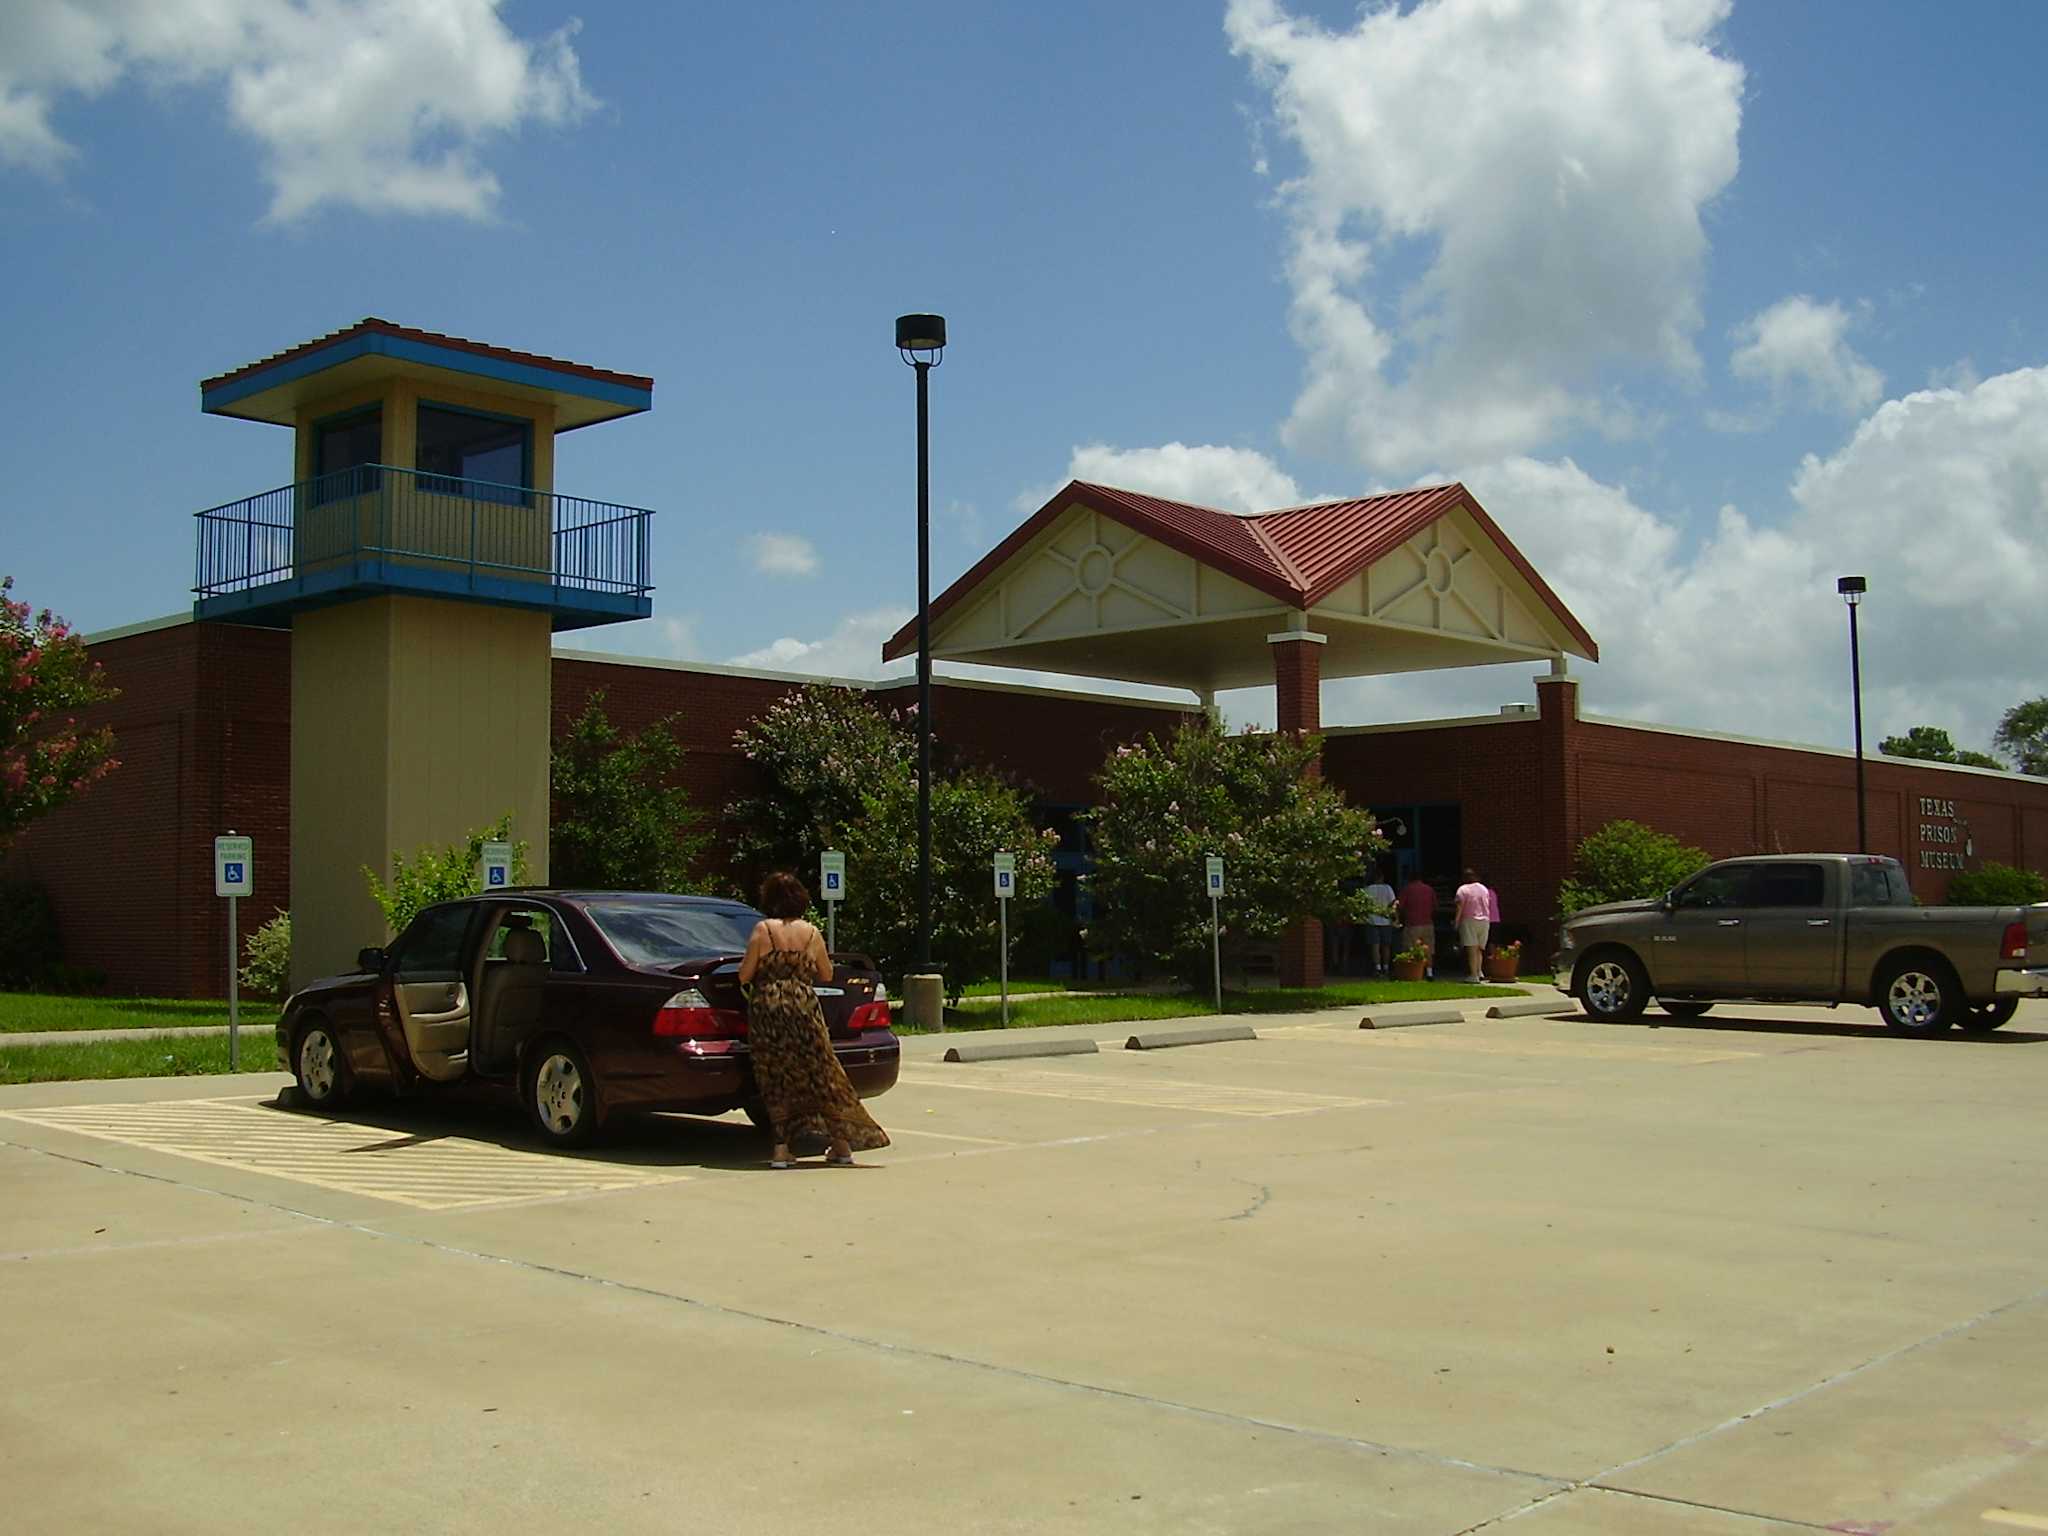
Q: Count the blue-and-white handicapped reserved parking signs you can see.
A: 5